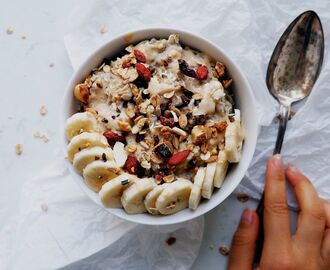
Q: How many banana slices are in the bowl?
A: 13